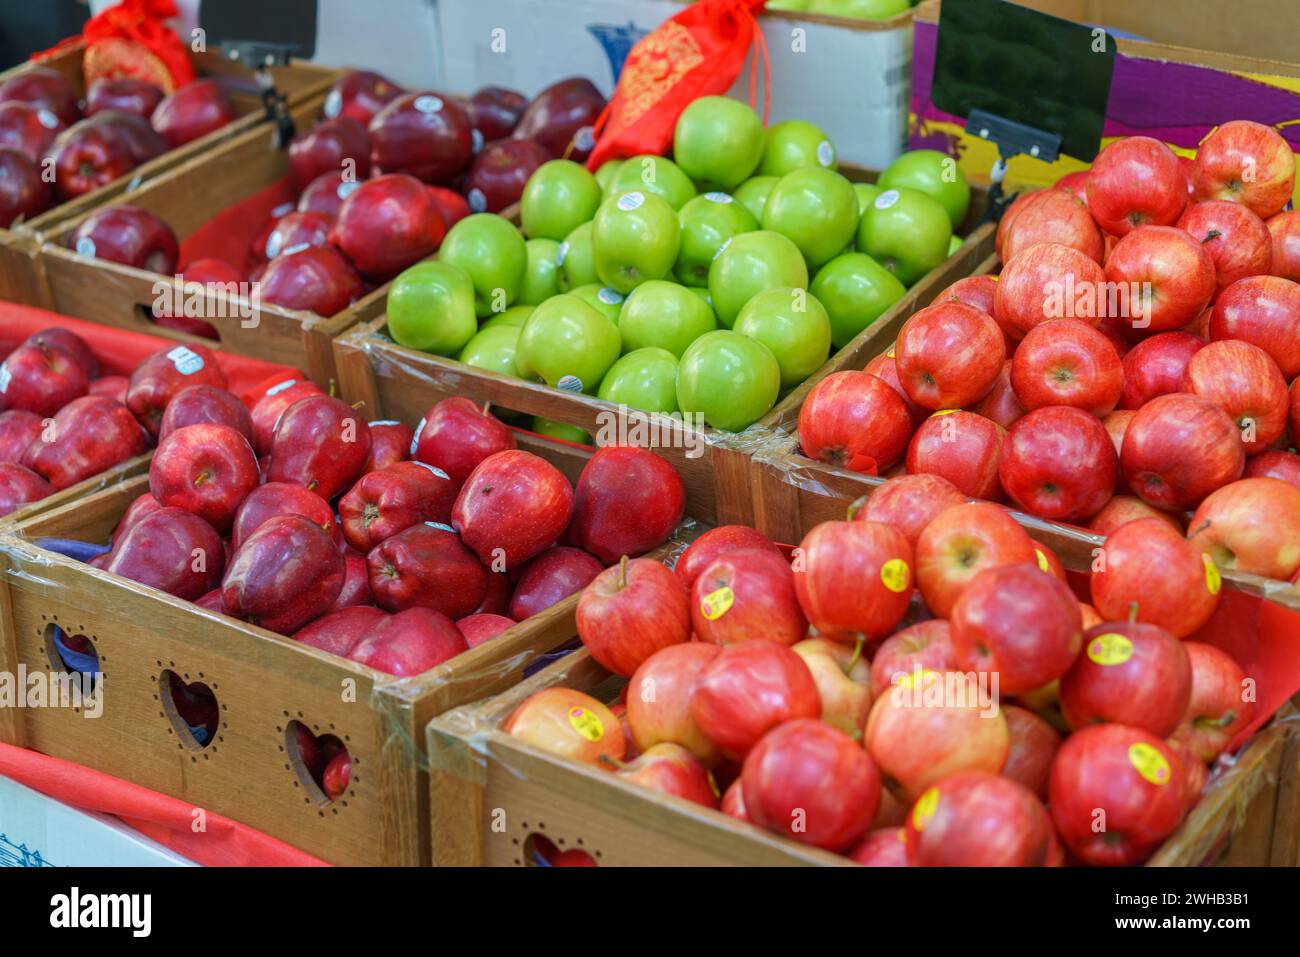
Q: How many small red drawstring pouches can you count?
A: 2